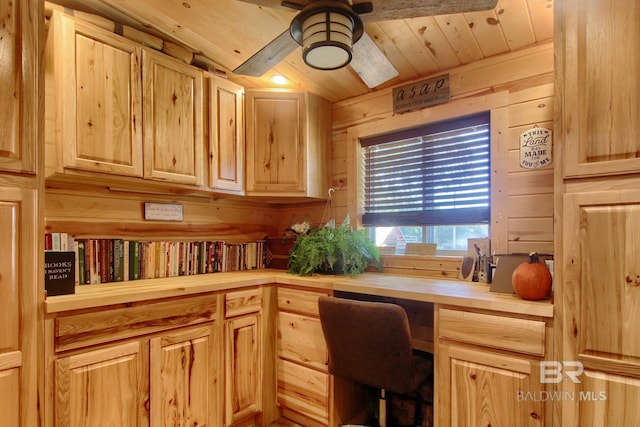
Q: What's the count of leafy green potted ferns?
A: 1